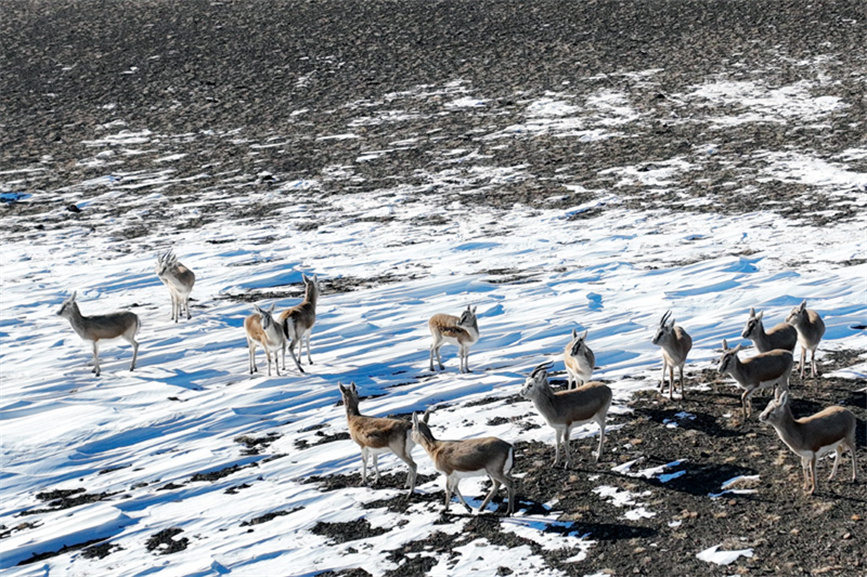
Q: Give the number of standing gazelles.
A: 14